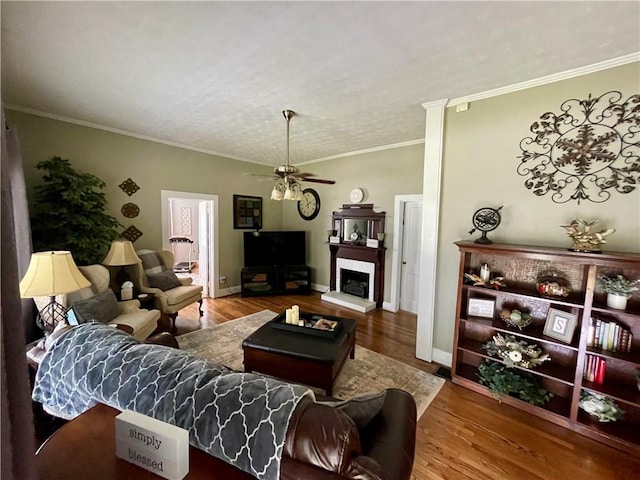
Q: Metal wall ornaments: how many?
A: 4